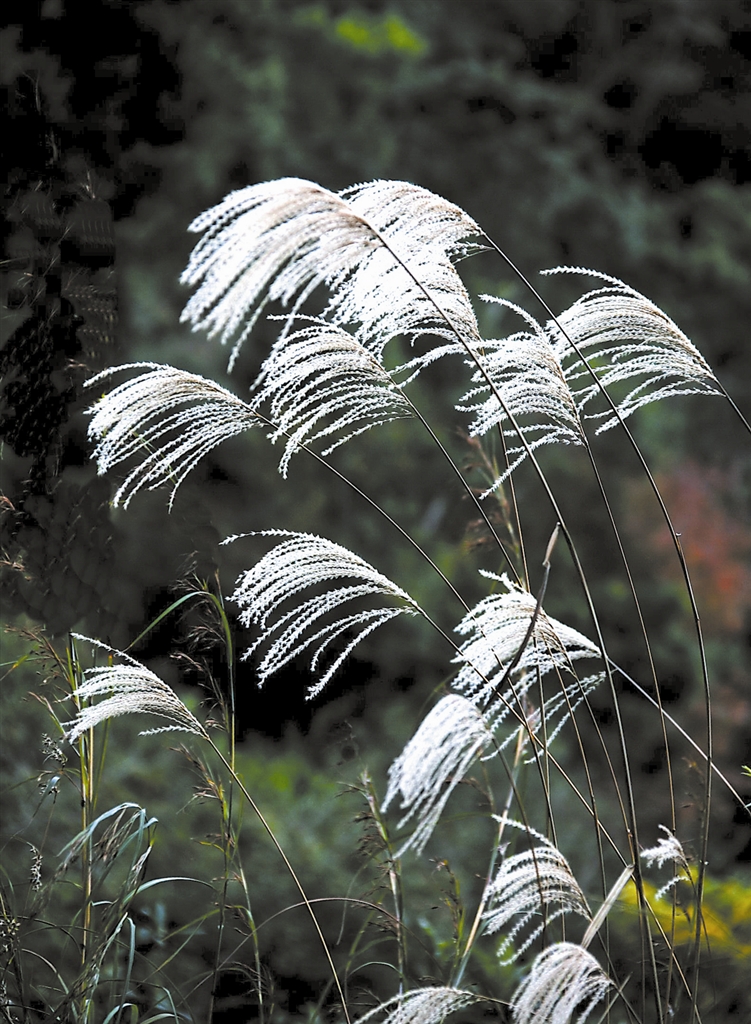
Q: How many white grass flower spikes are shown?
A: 15